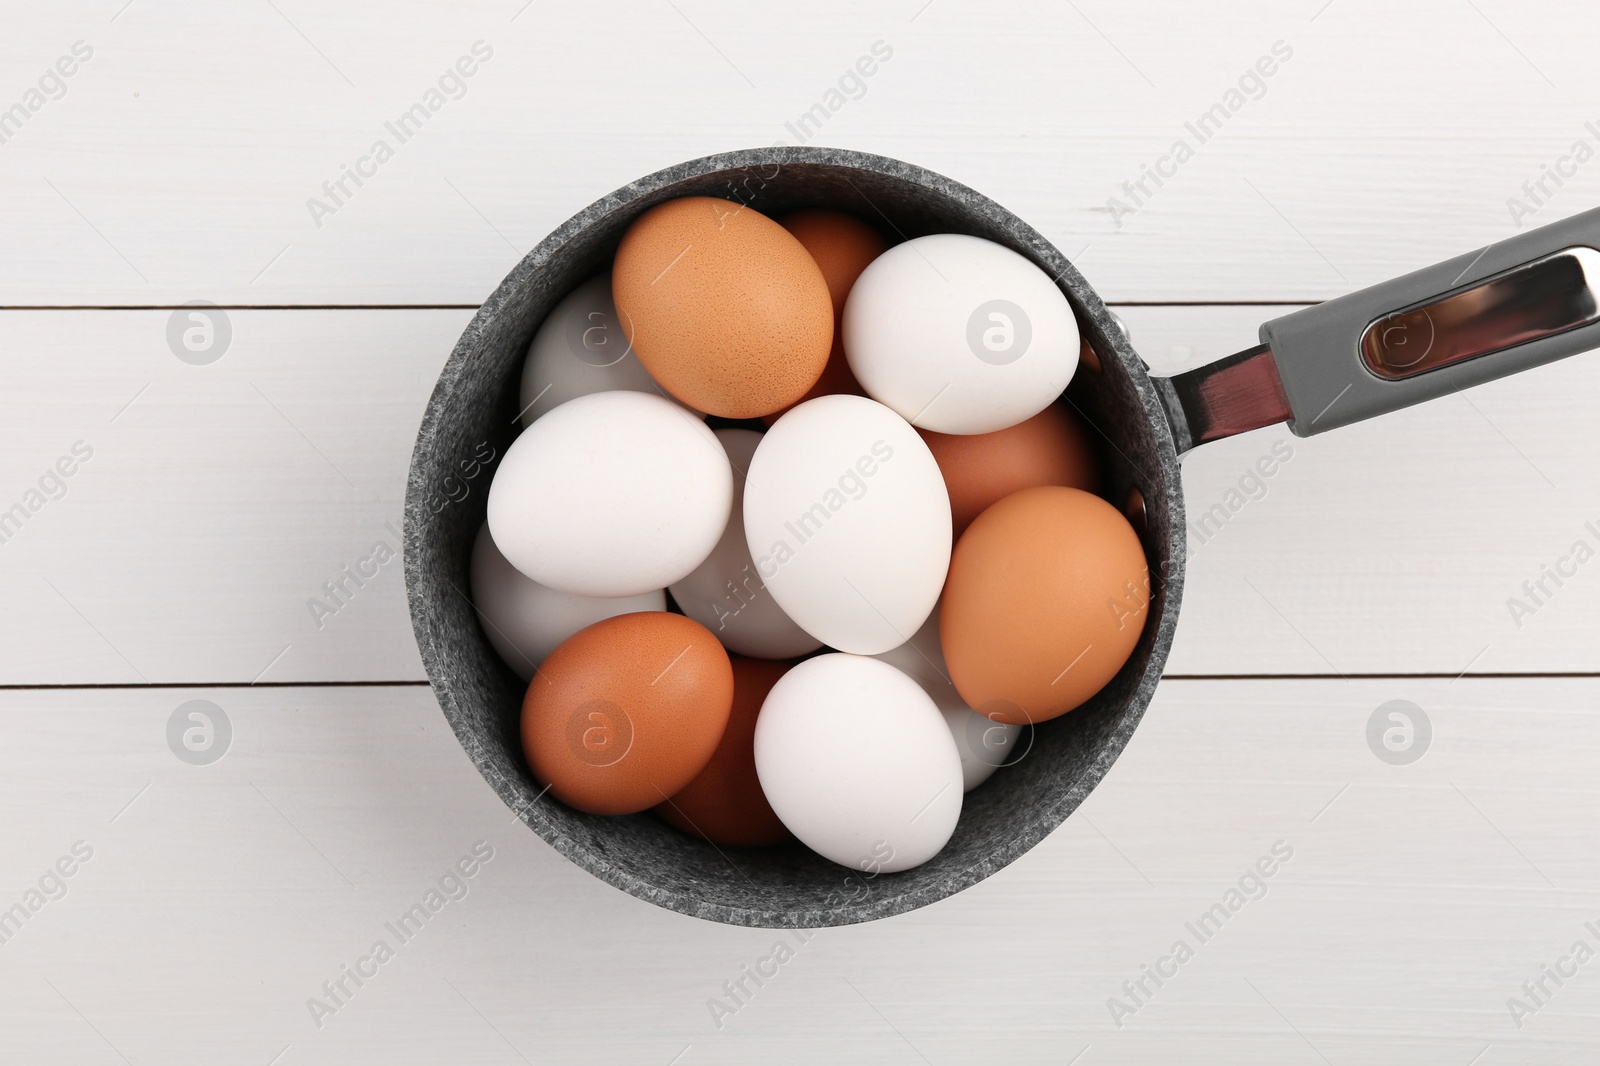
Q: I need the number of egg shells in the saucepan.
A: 14